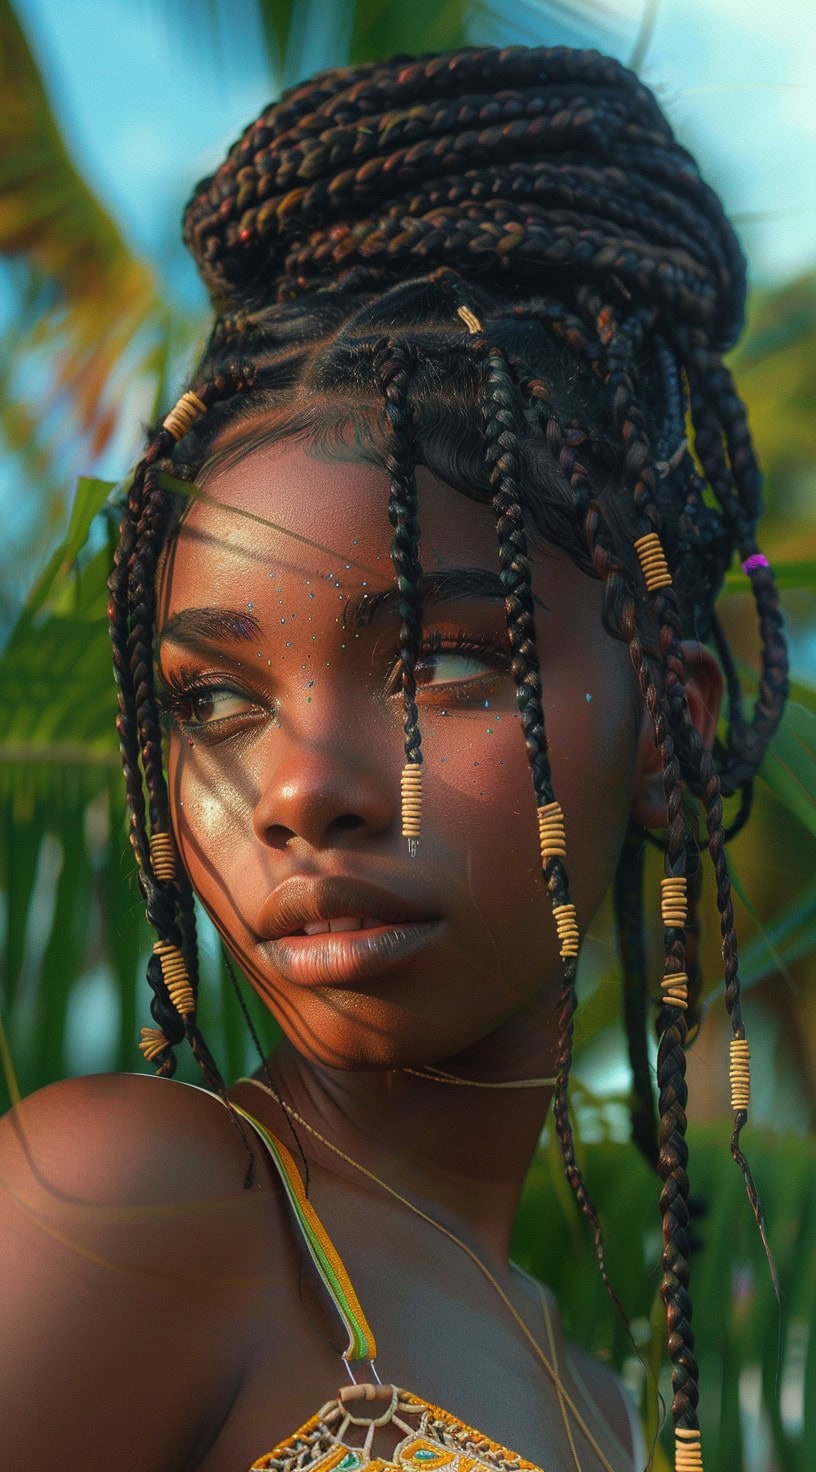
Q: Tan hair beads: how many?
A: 13